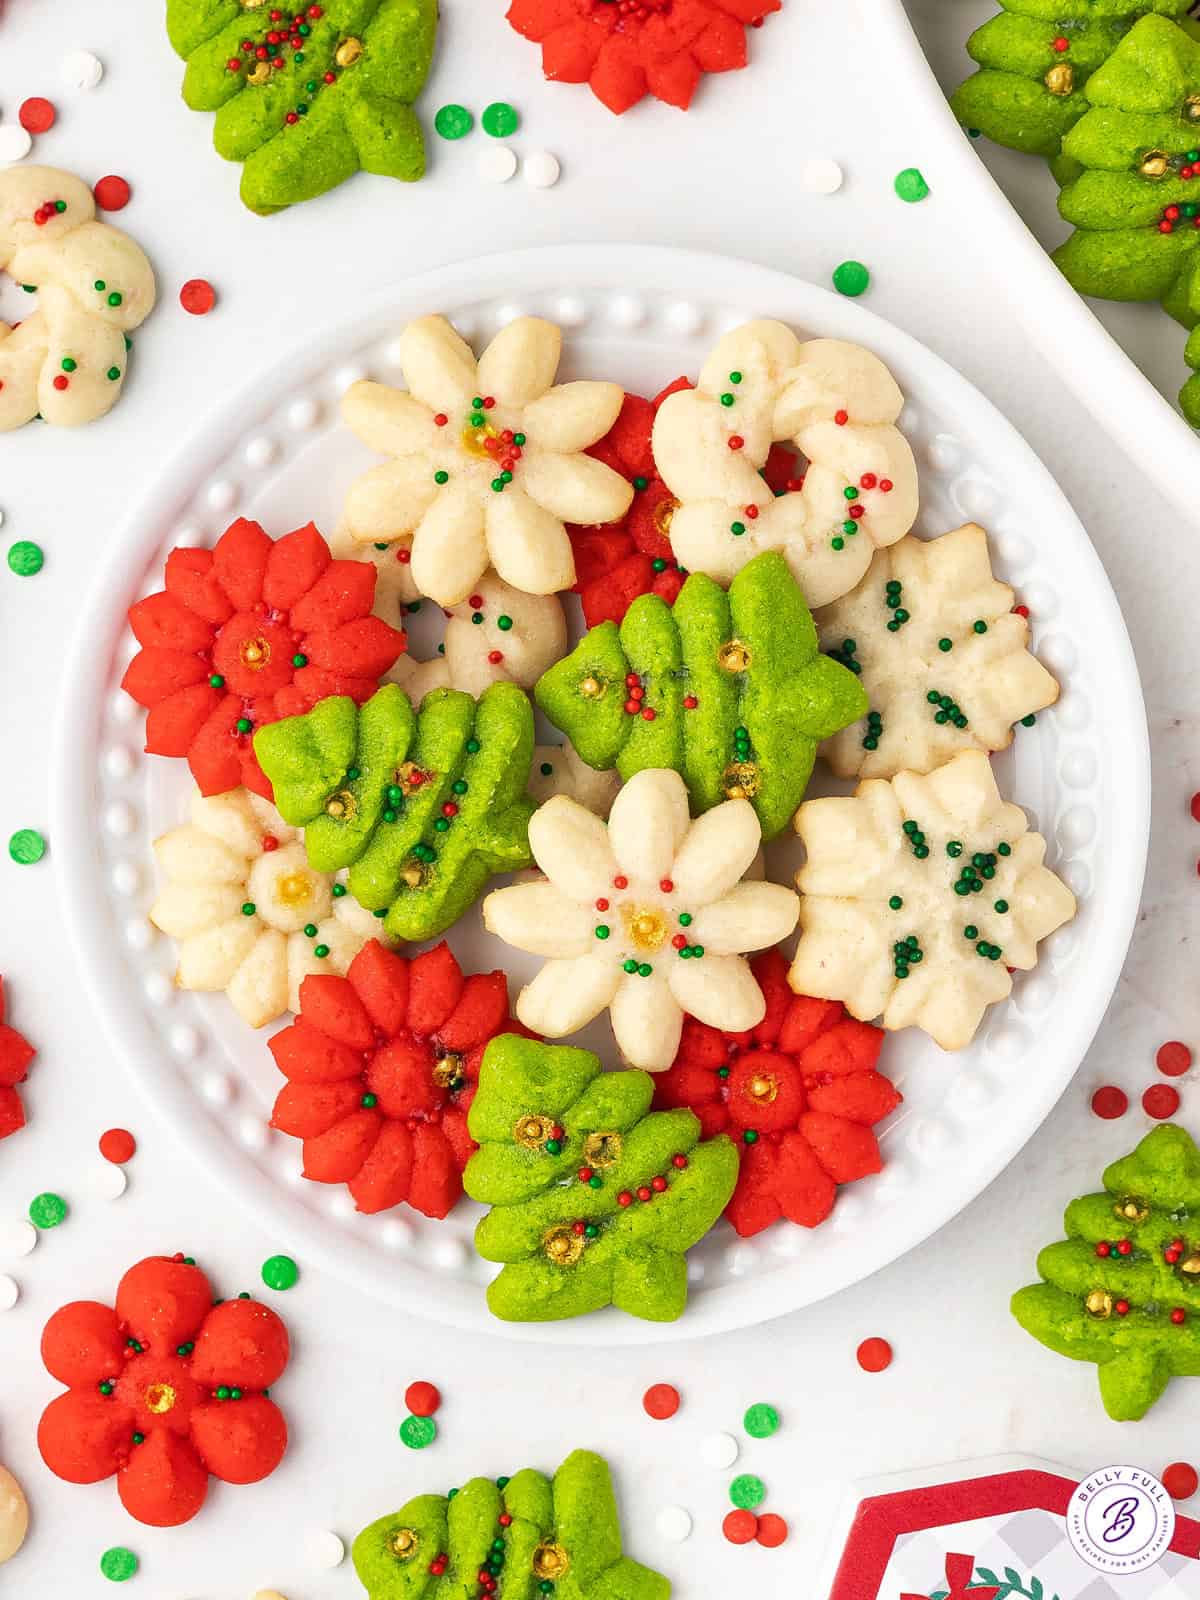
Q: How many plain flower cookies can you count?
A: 3